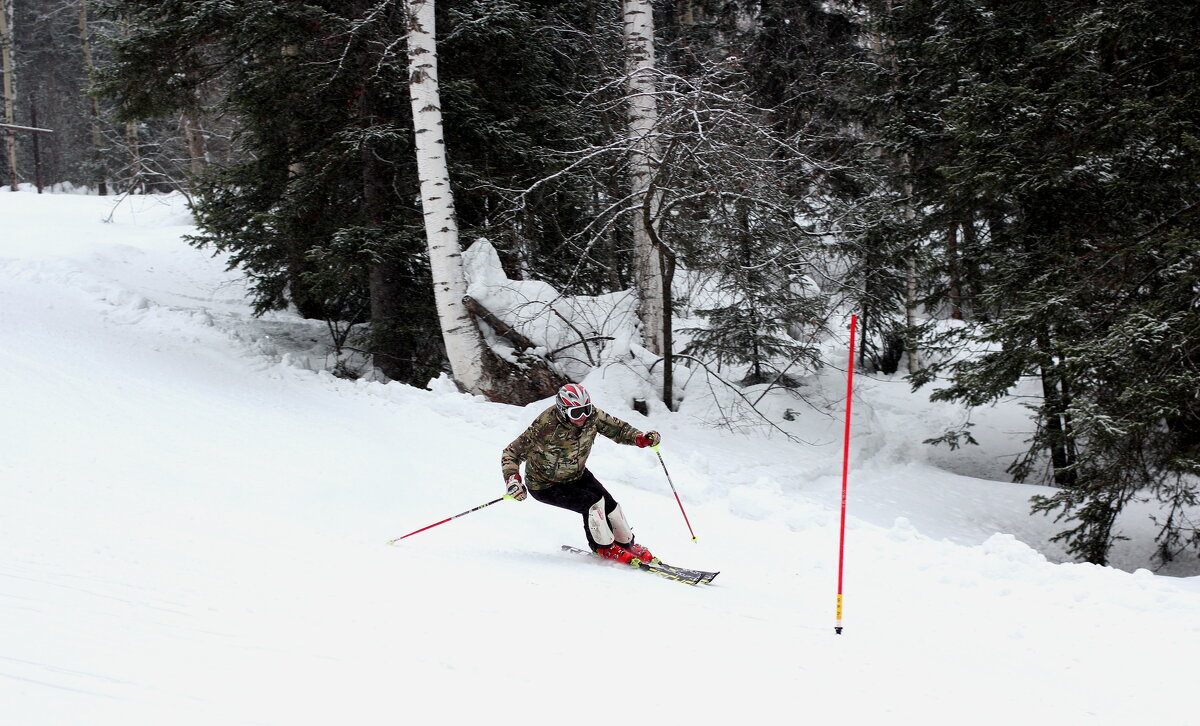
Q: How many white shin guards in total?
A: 2